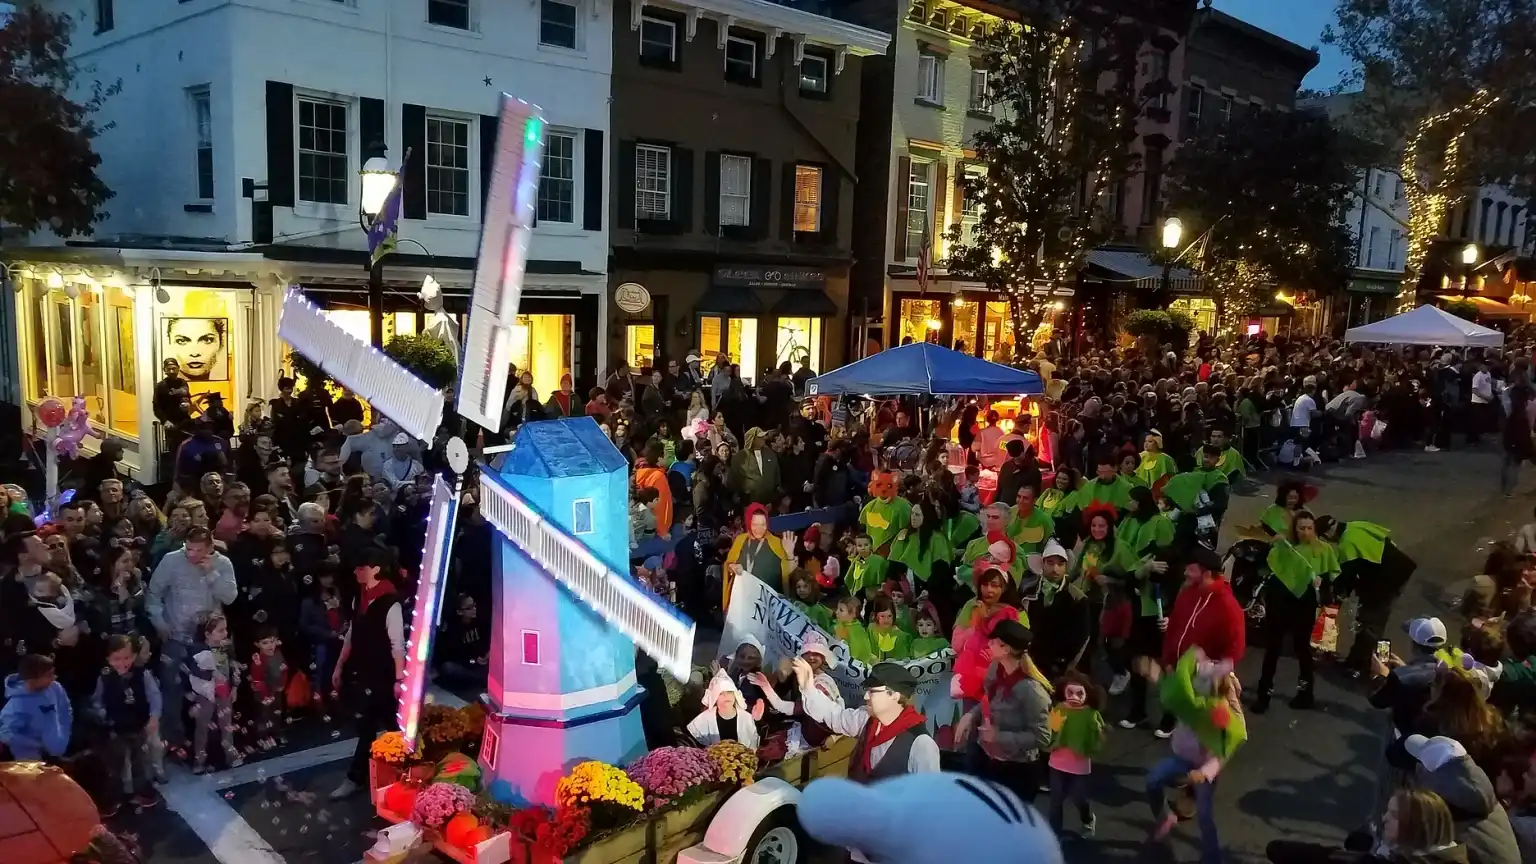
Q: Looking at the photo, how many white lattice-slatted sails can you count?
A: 4